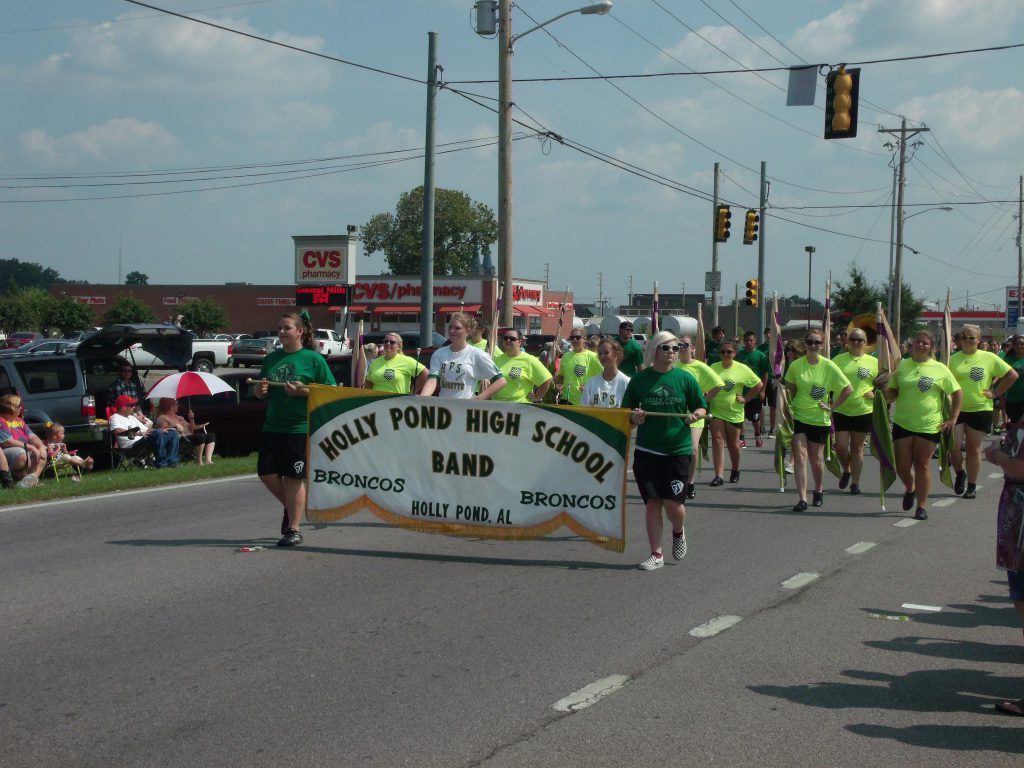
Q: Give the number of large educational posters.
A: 1